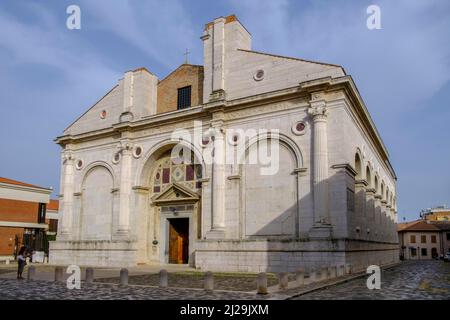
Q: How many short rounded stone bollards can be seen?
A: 14